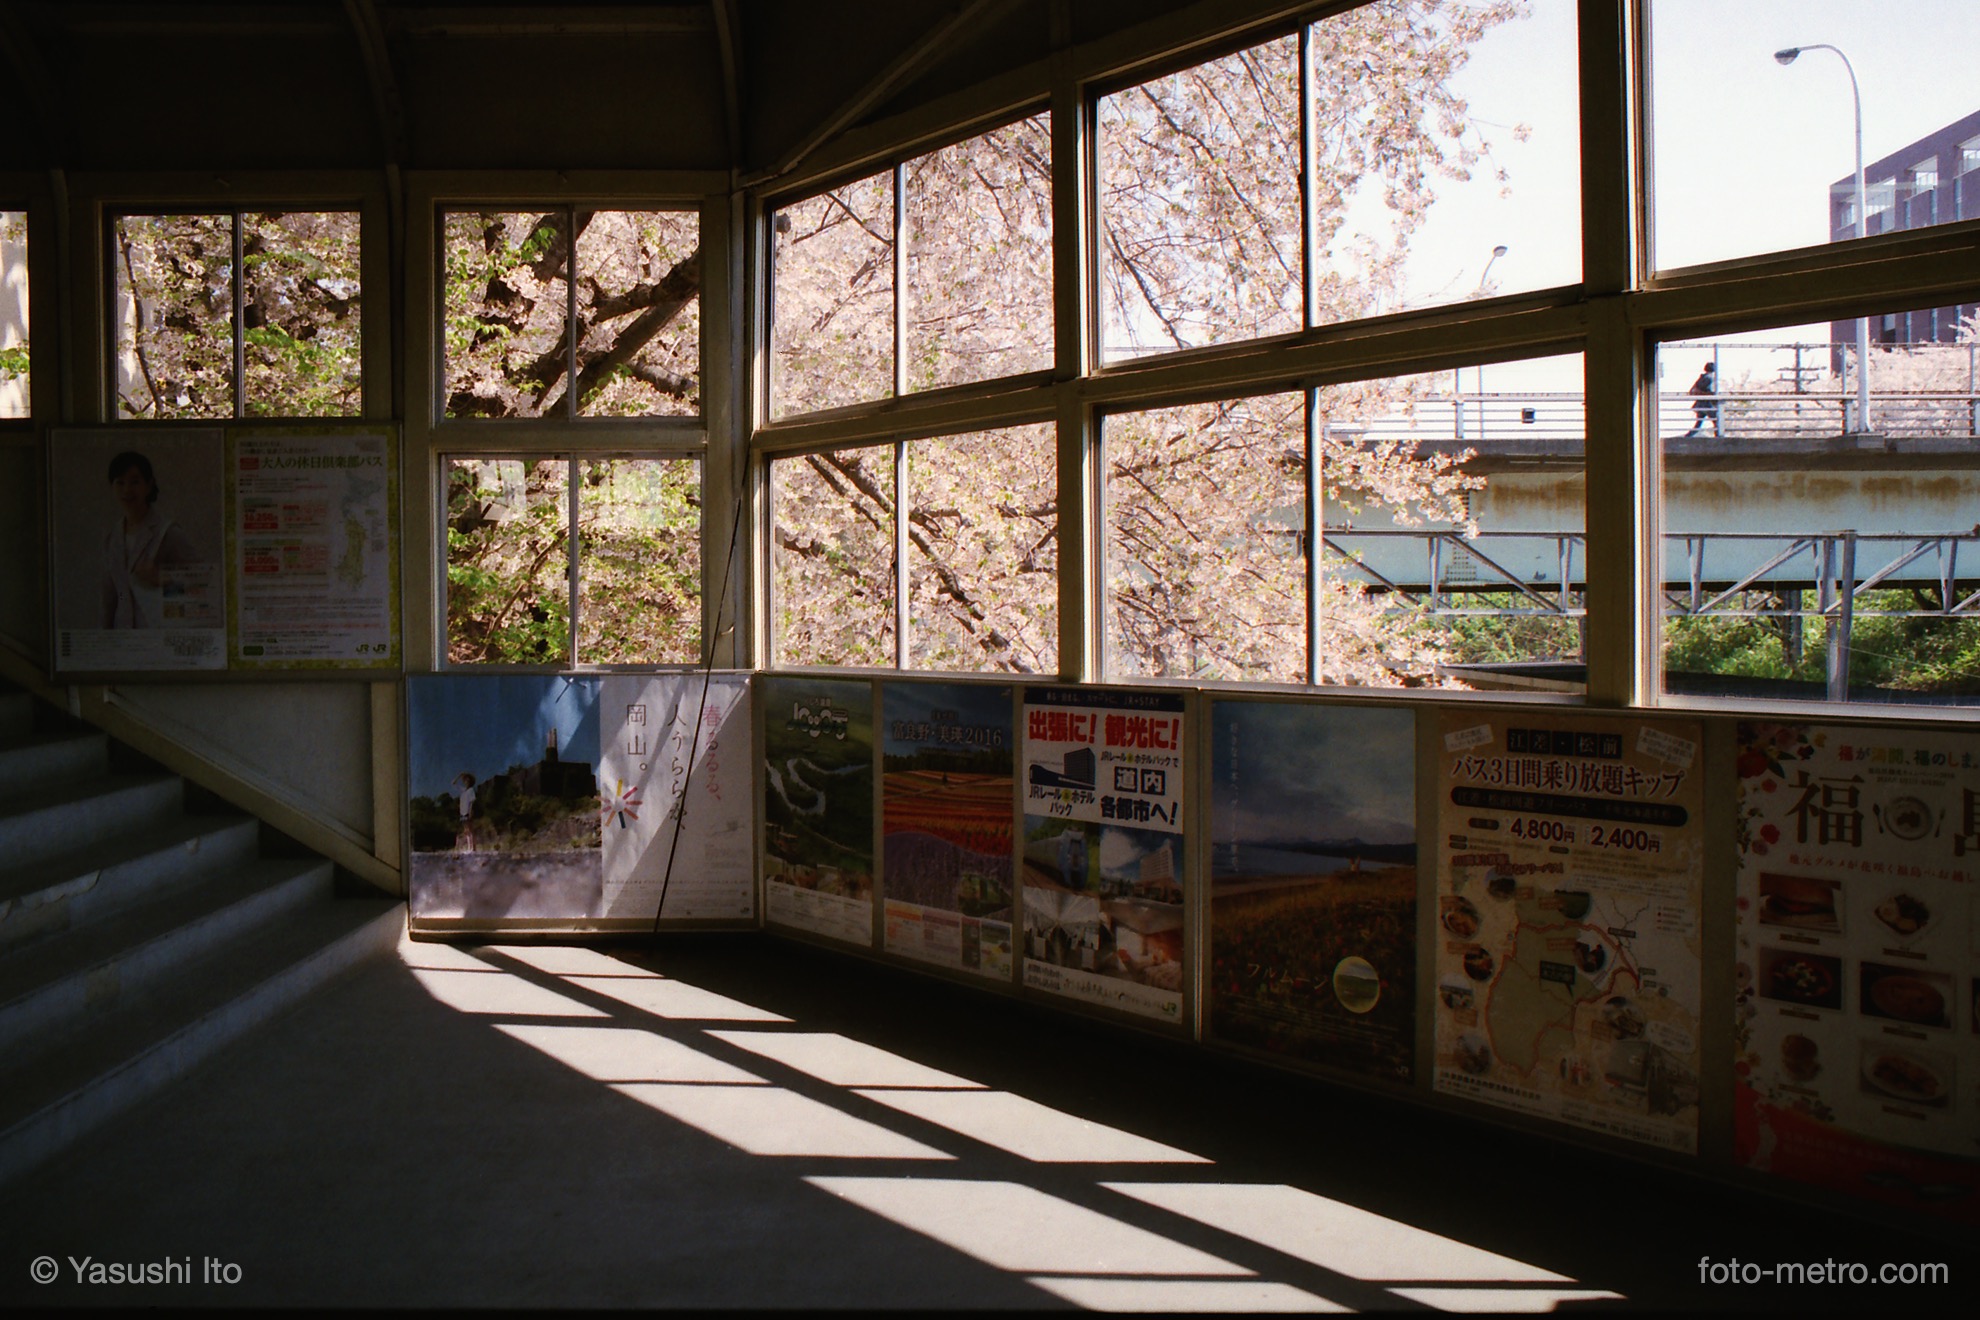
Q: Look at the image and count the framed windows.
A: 10